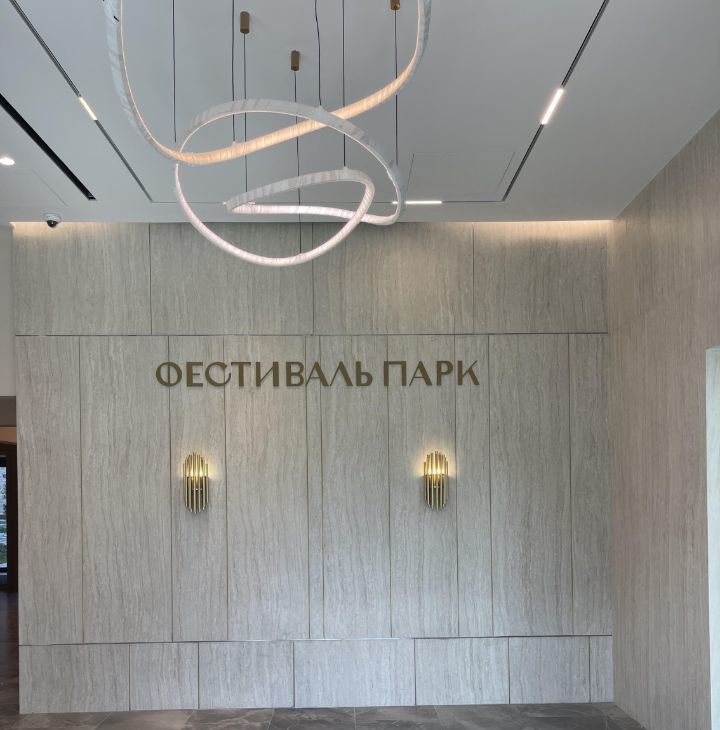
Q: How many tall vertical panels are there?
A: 10